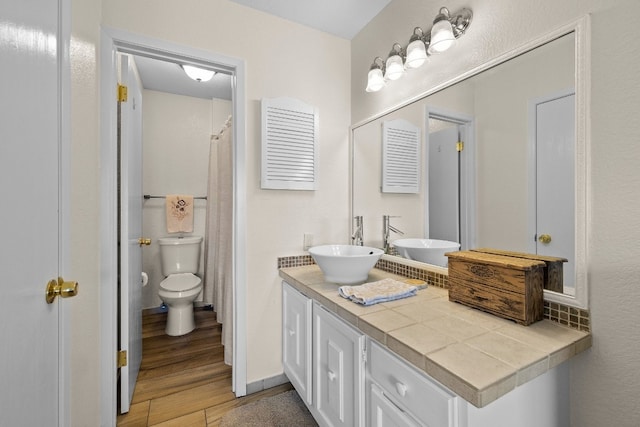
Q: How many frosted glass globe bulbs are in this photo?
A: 4